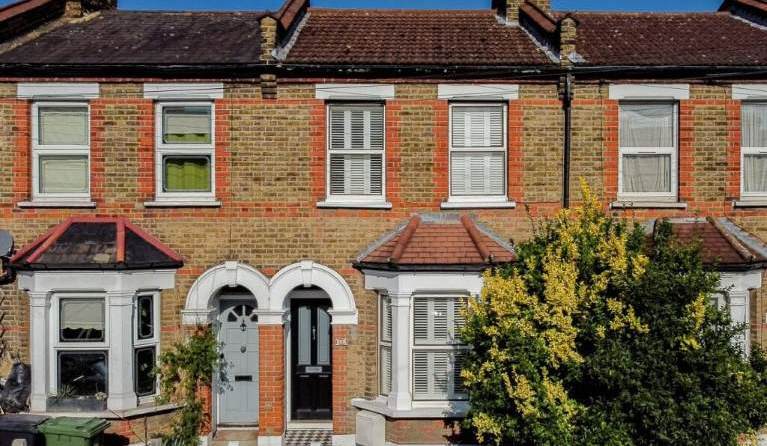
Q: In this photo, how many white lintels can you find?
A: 6